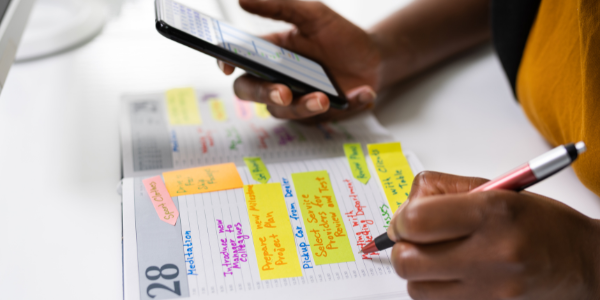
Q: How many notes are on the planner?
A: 11